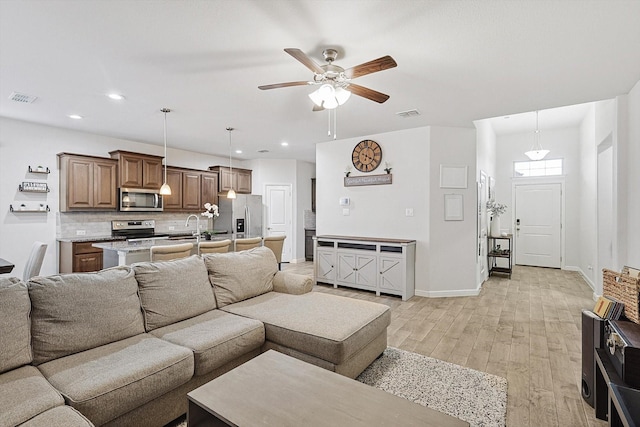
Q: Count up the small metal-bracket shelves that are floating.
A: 3